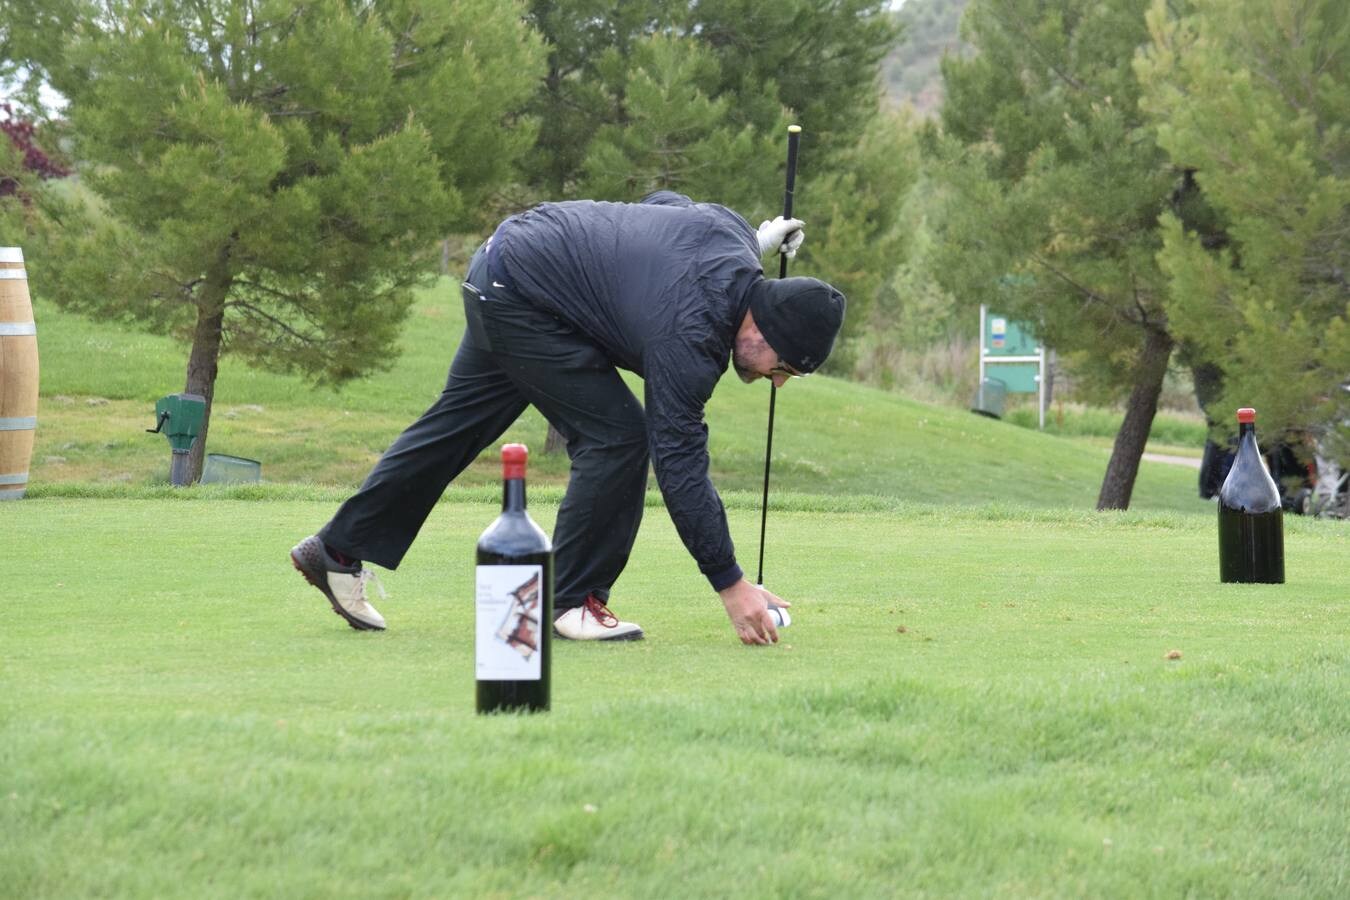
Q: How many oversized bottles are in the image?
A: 2